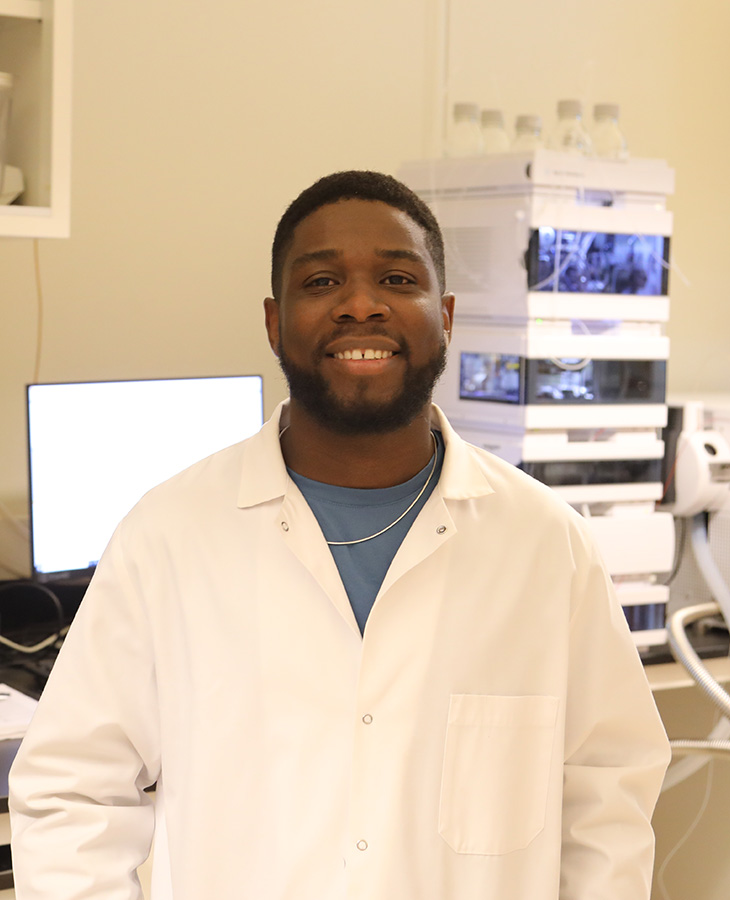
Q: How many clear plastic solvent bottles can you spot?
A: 5